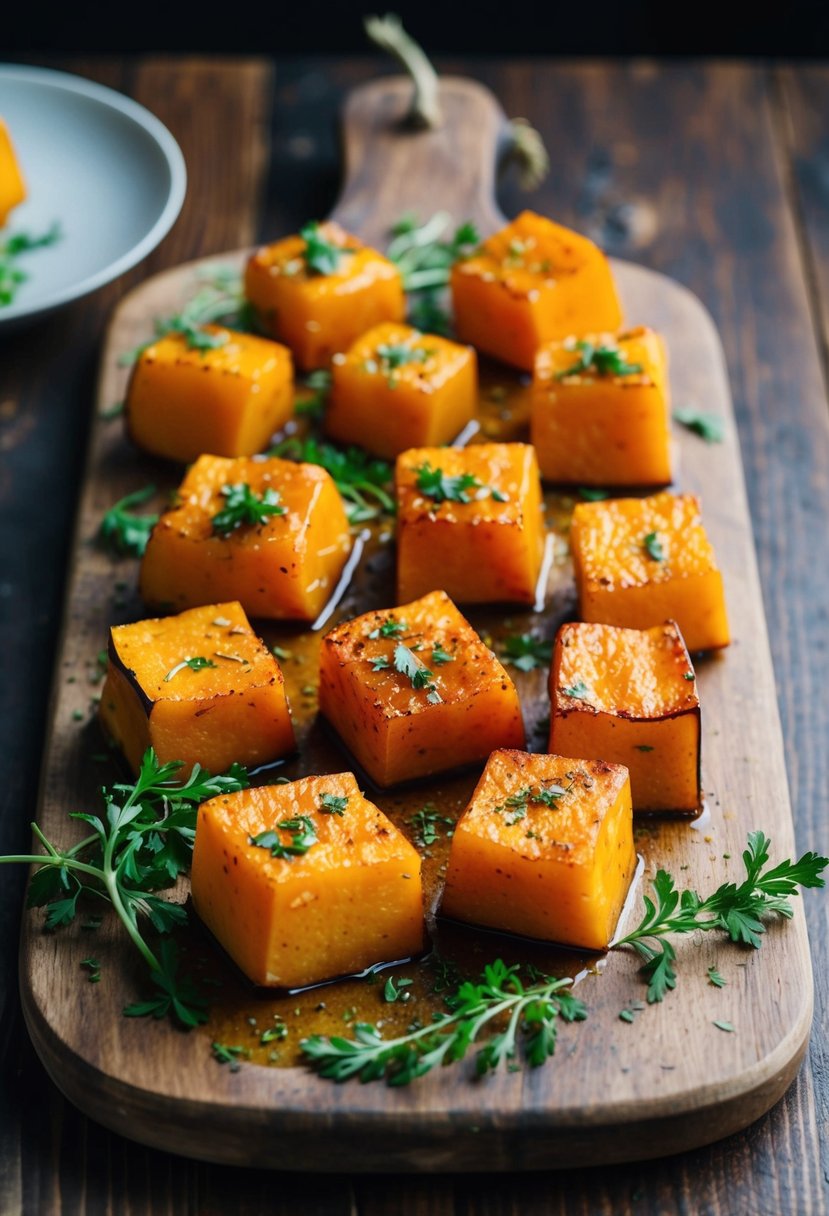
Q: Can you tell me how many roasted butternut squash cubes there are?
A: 13